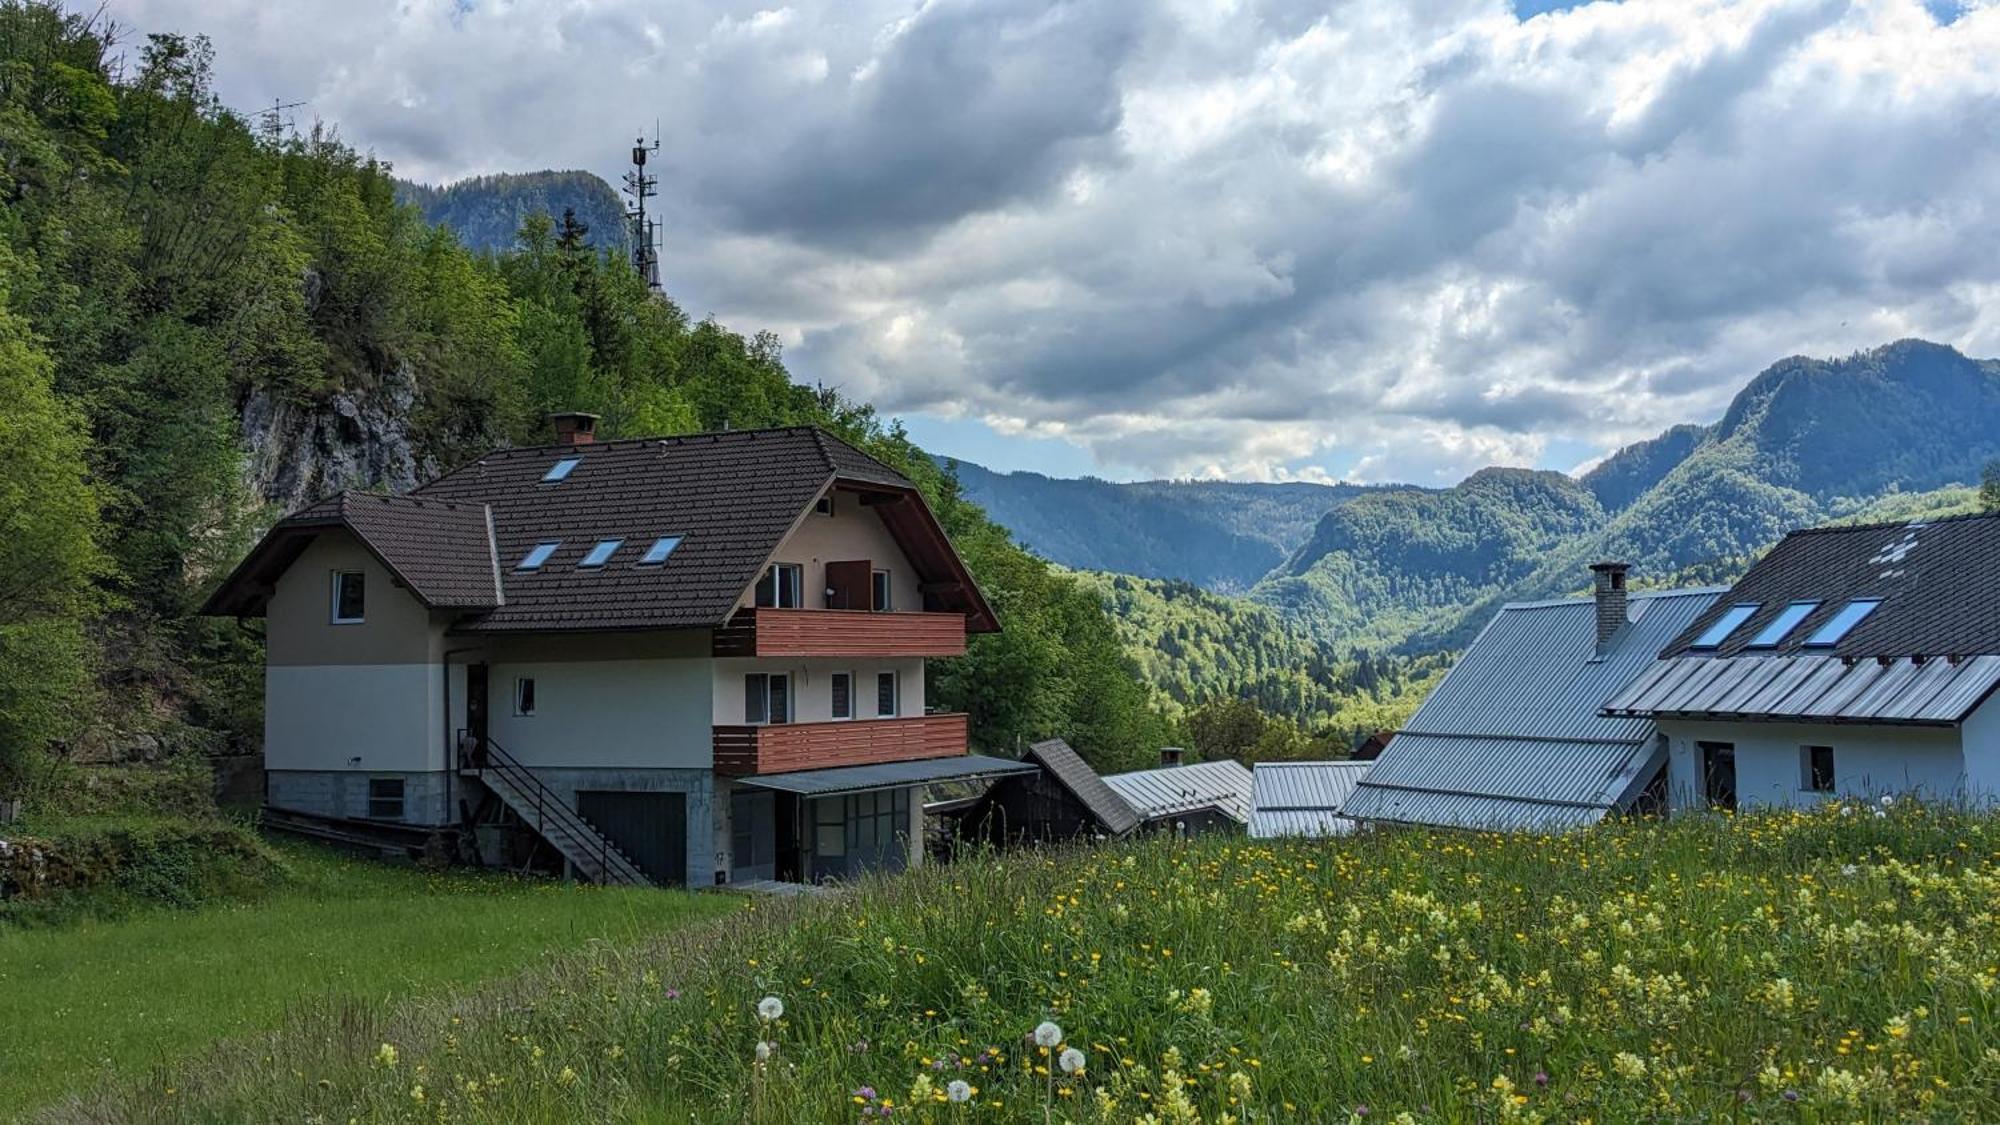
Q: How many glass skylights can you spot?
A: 7